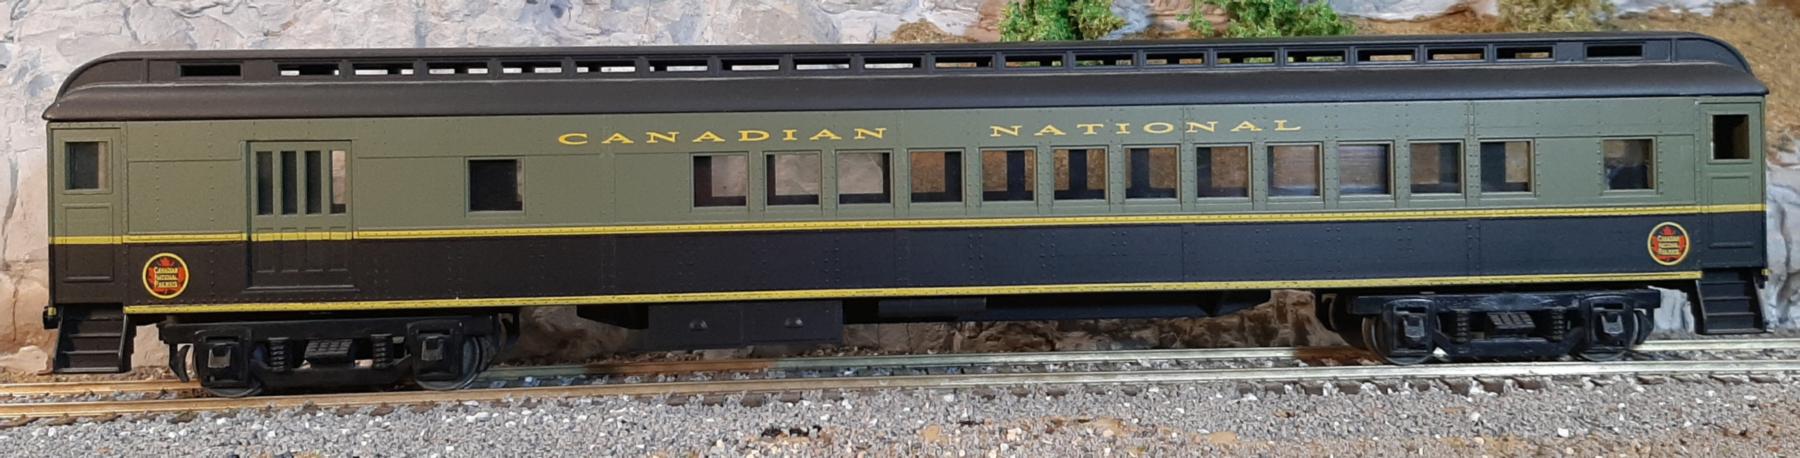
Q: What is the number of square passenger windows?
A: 14